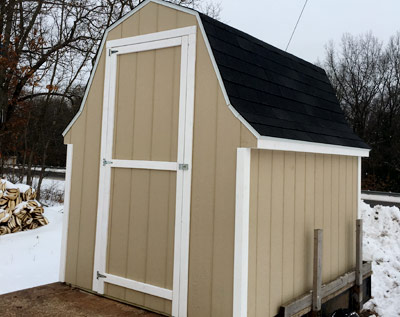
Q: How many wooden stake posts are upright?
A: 2